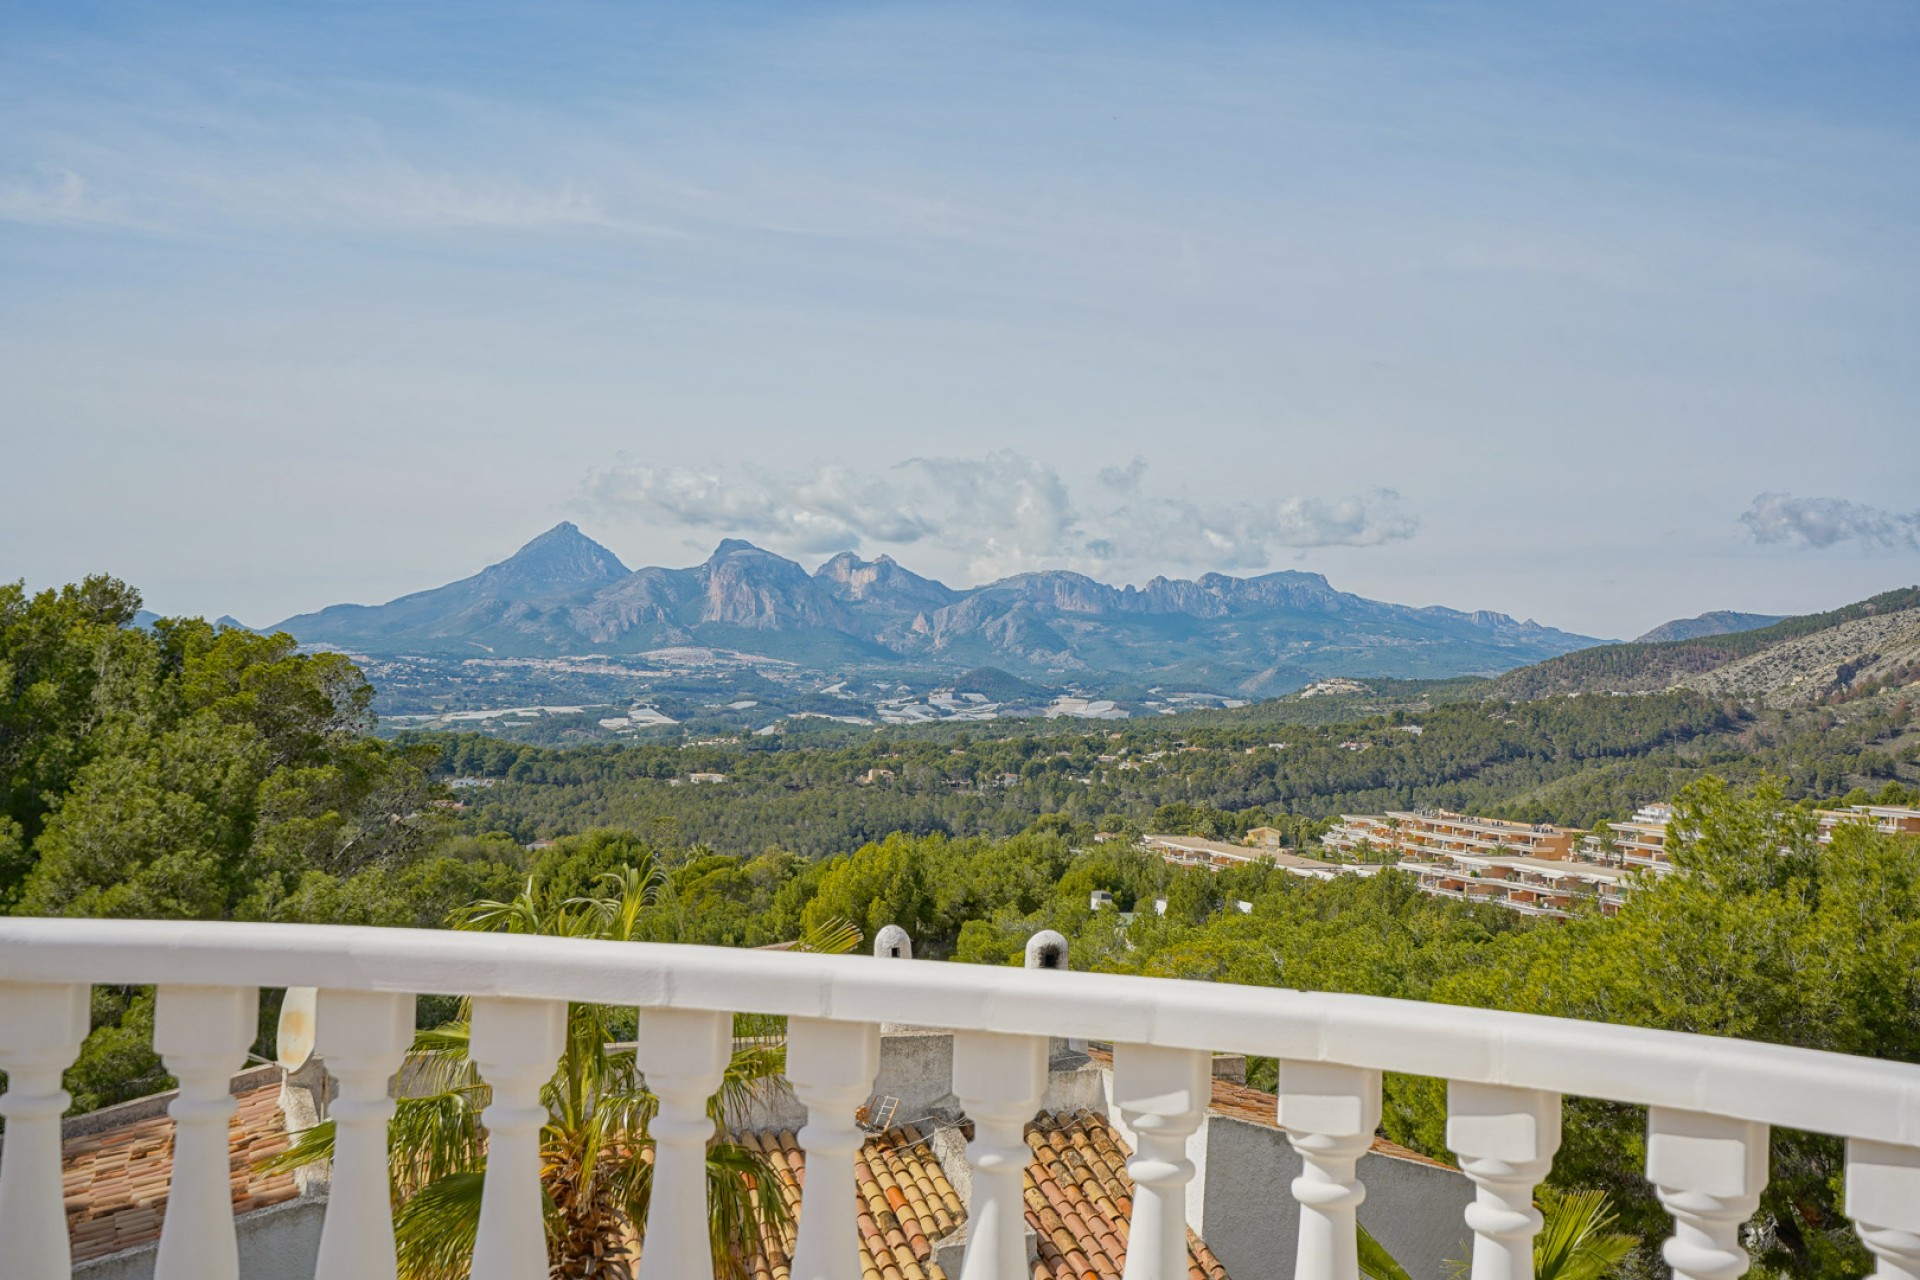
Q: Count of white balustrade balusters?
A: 12